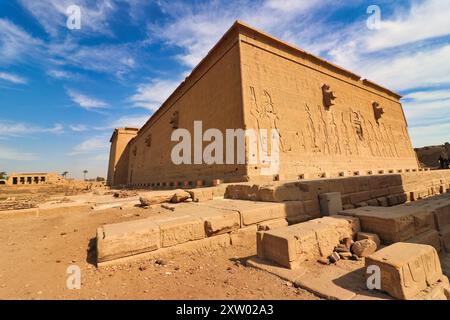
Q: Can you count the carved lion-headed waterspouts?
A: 5